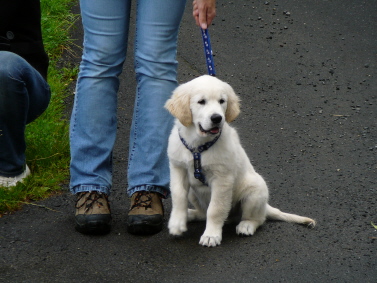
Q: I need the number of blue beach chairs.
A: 0